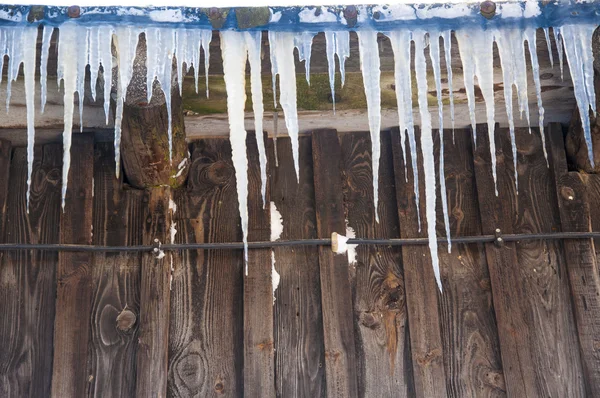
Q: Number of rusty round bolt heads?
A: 4